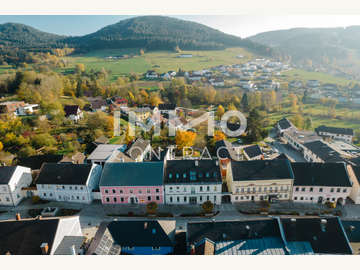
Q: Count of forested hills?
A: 3